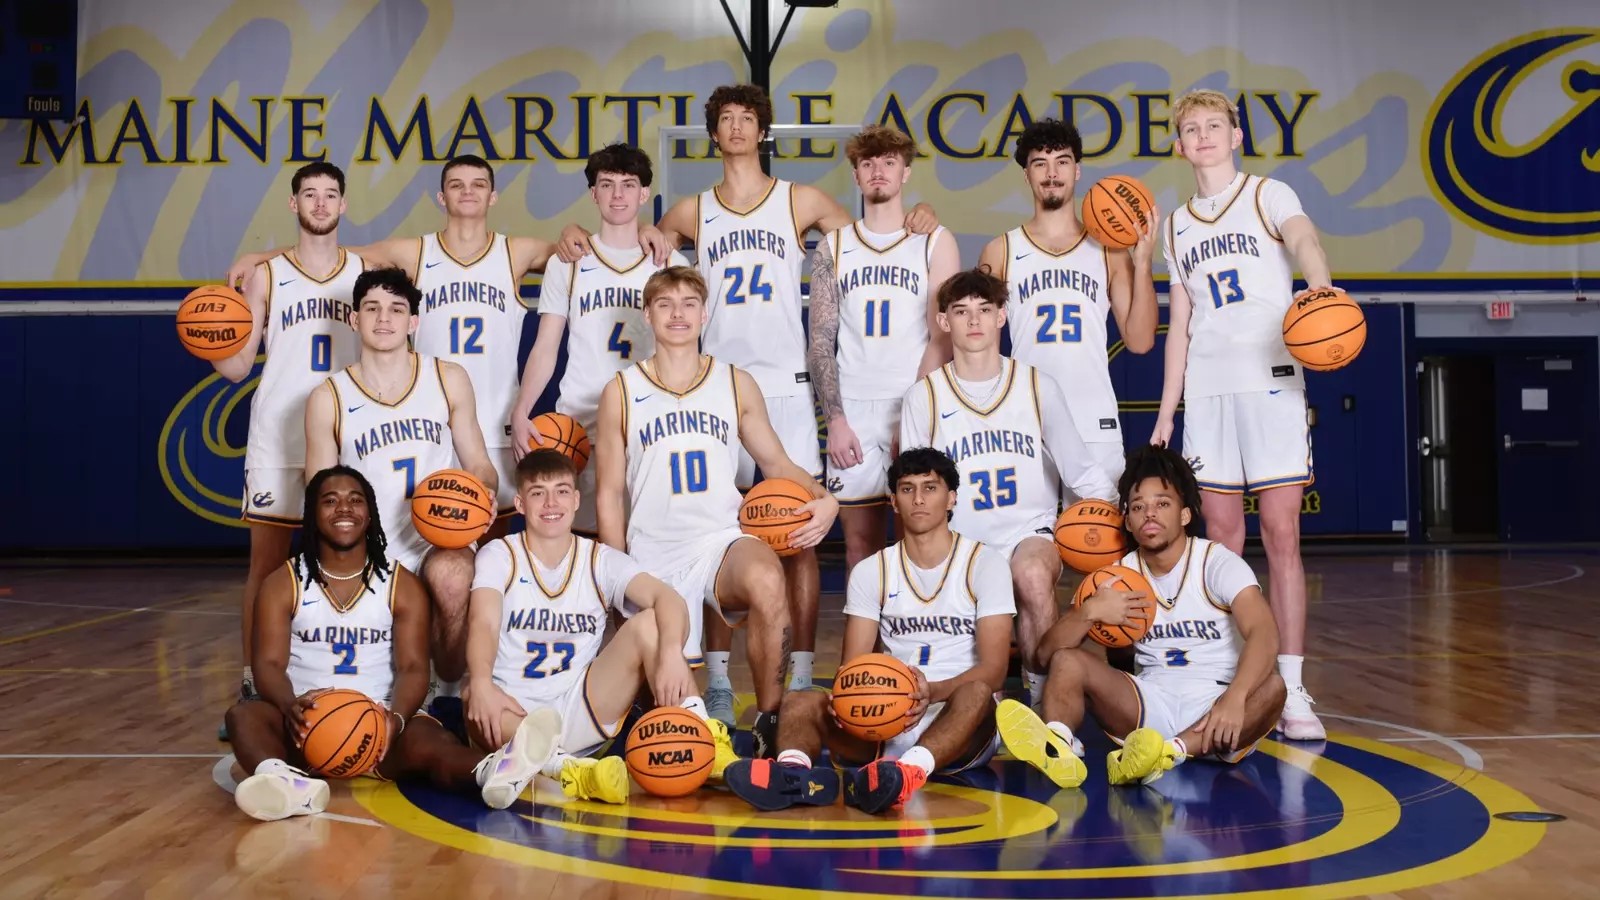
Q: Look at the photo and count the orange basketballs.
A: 11